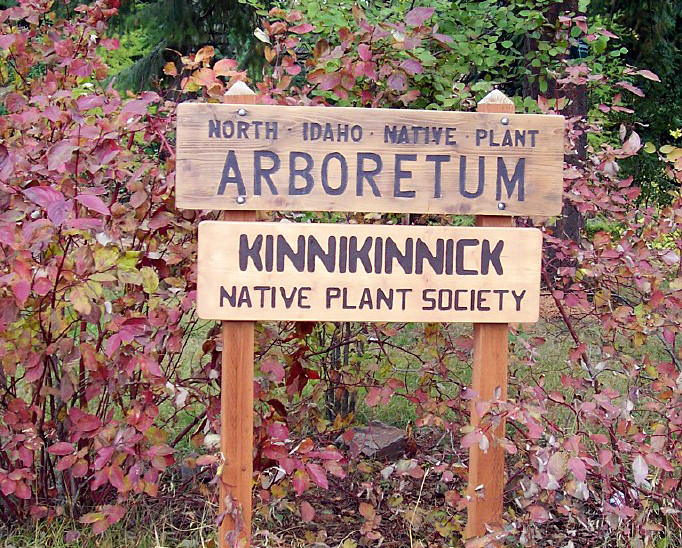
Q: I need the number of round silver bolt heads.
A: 4